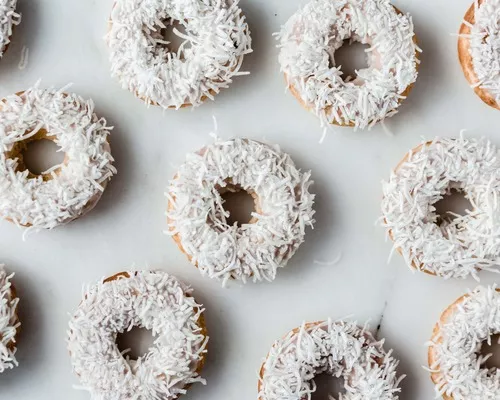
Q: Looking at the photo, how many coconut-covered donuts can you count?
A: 11